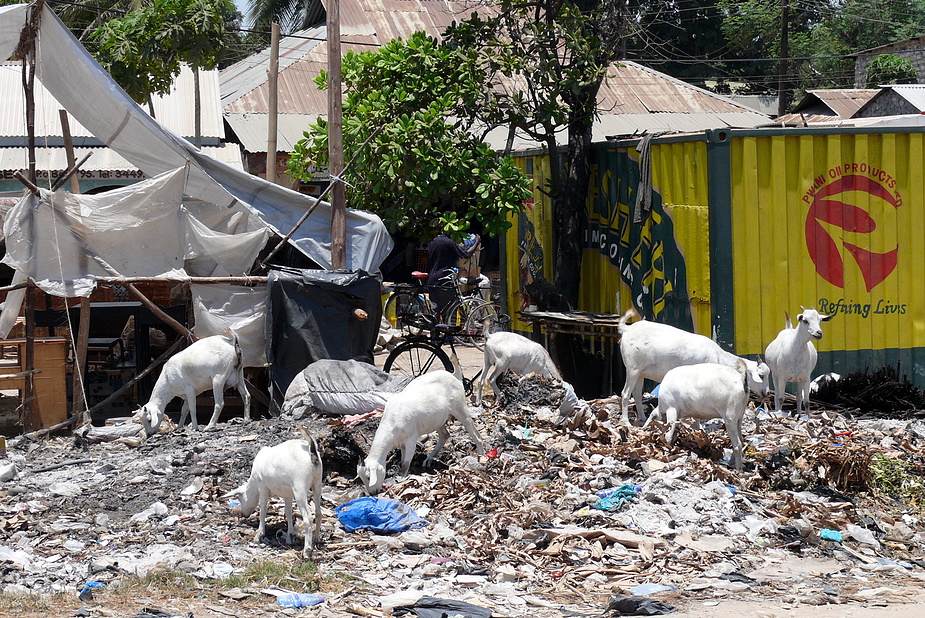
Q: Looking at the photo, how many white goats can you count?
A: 7